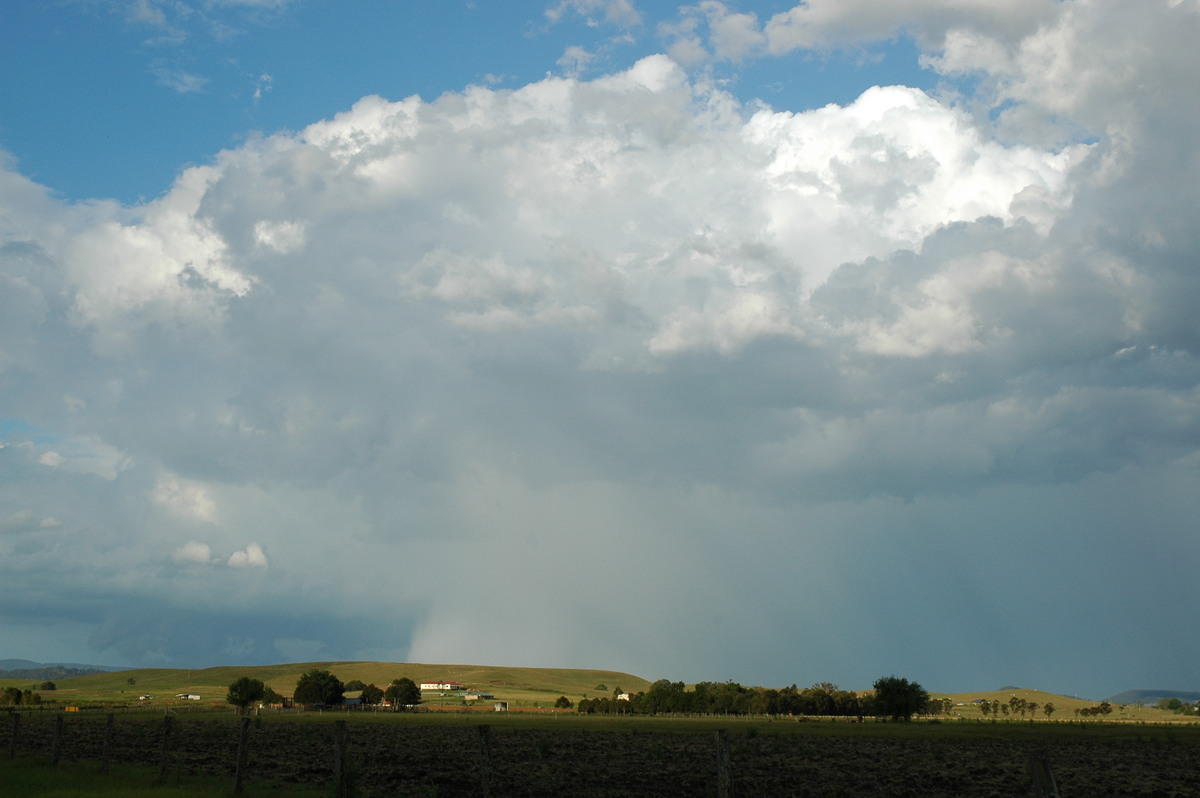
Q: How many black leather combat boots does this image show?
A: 0